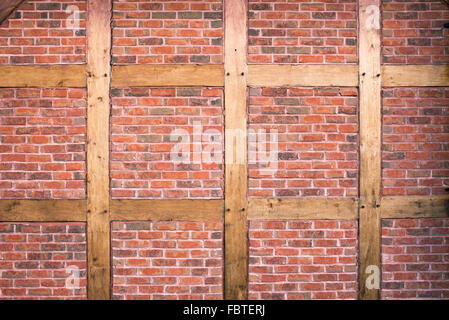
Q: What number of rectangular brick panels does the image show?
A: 12